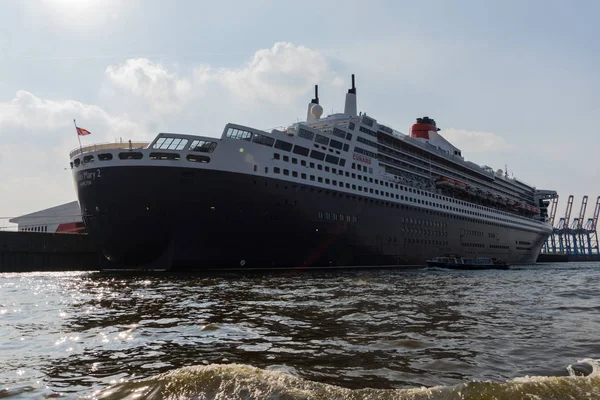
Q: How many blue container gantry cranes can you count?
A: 4